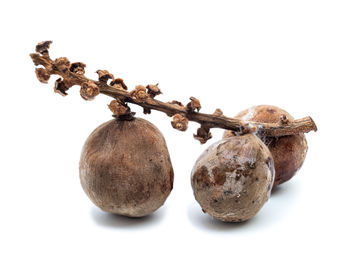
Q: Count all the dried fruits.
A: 3